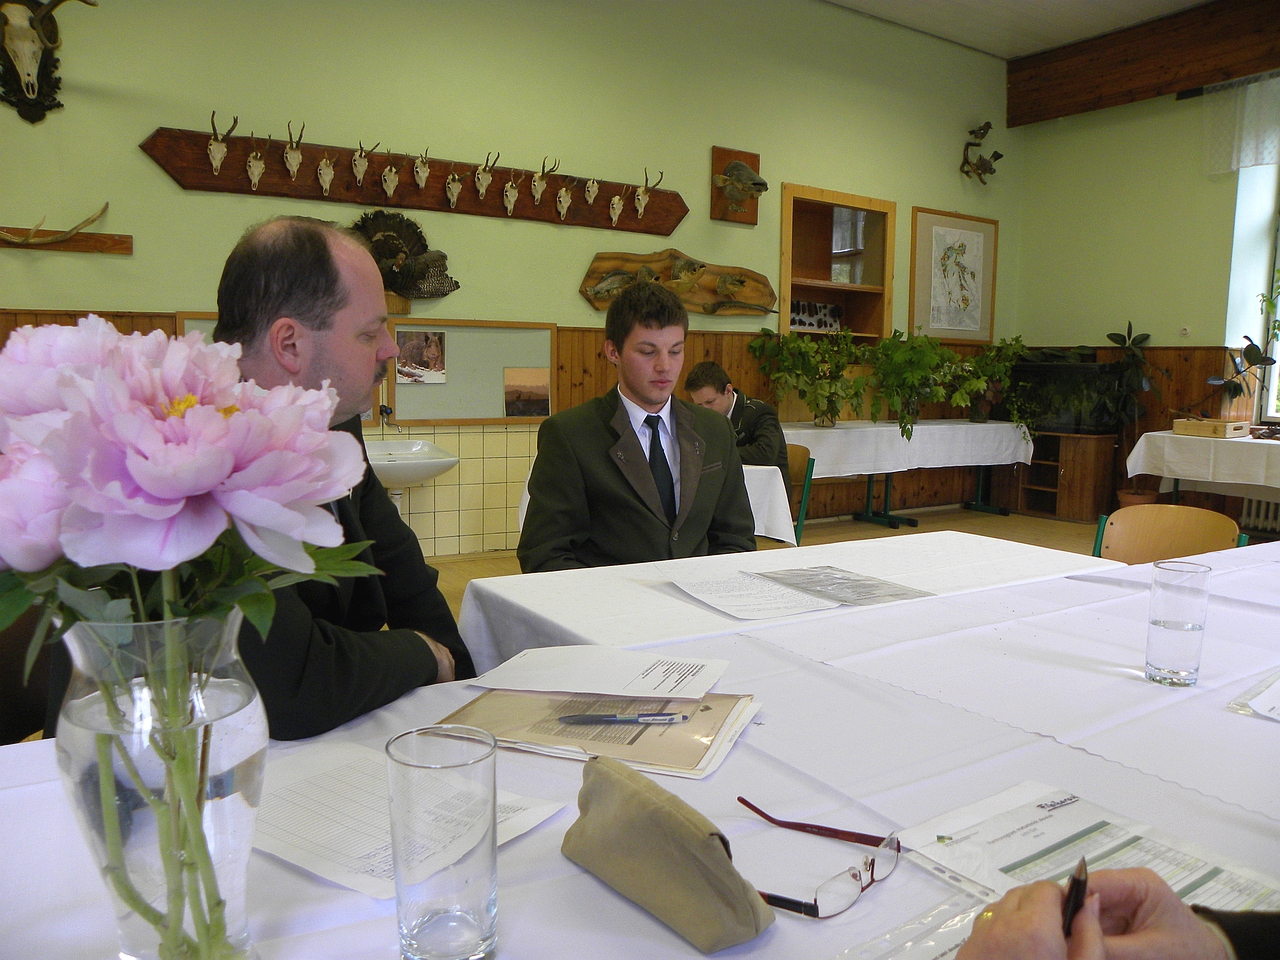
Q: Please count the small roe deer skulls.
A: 15